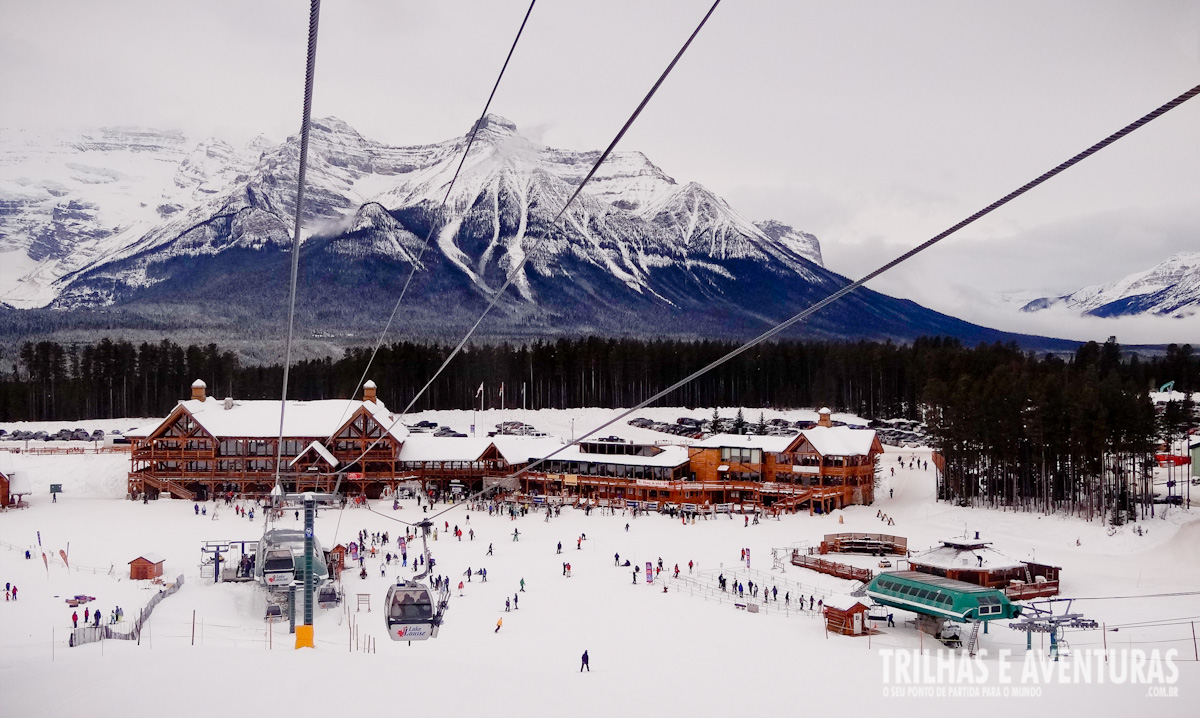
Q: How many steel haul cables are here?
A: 4